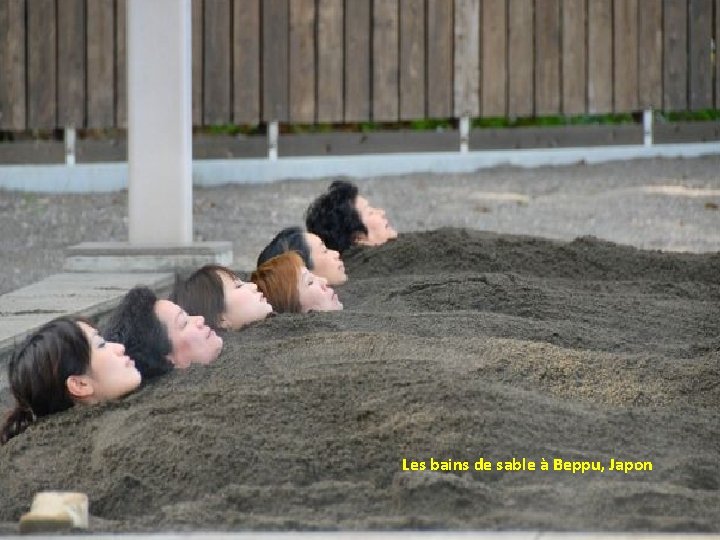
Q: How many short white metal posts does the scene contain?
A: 4